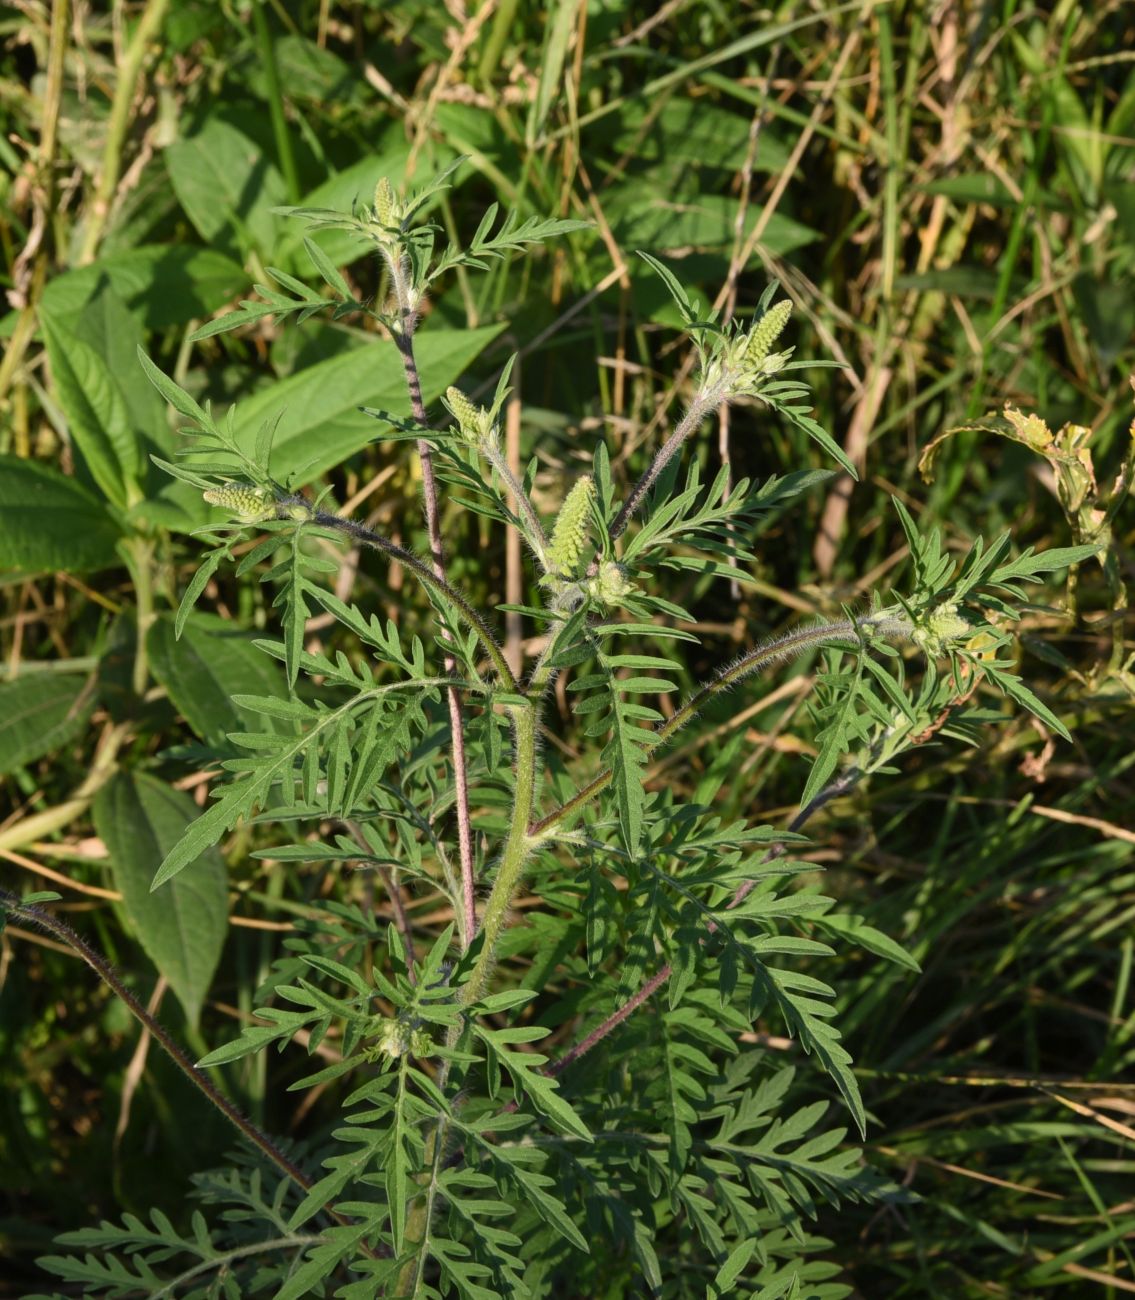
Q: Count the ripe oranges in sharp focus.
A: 0